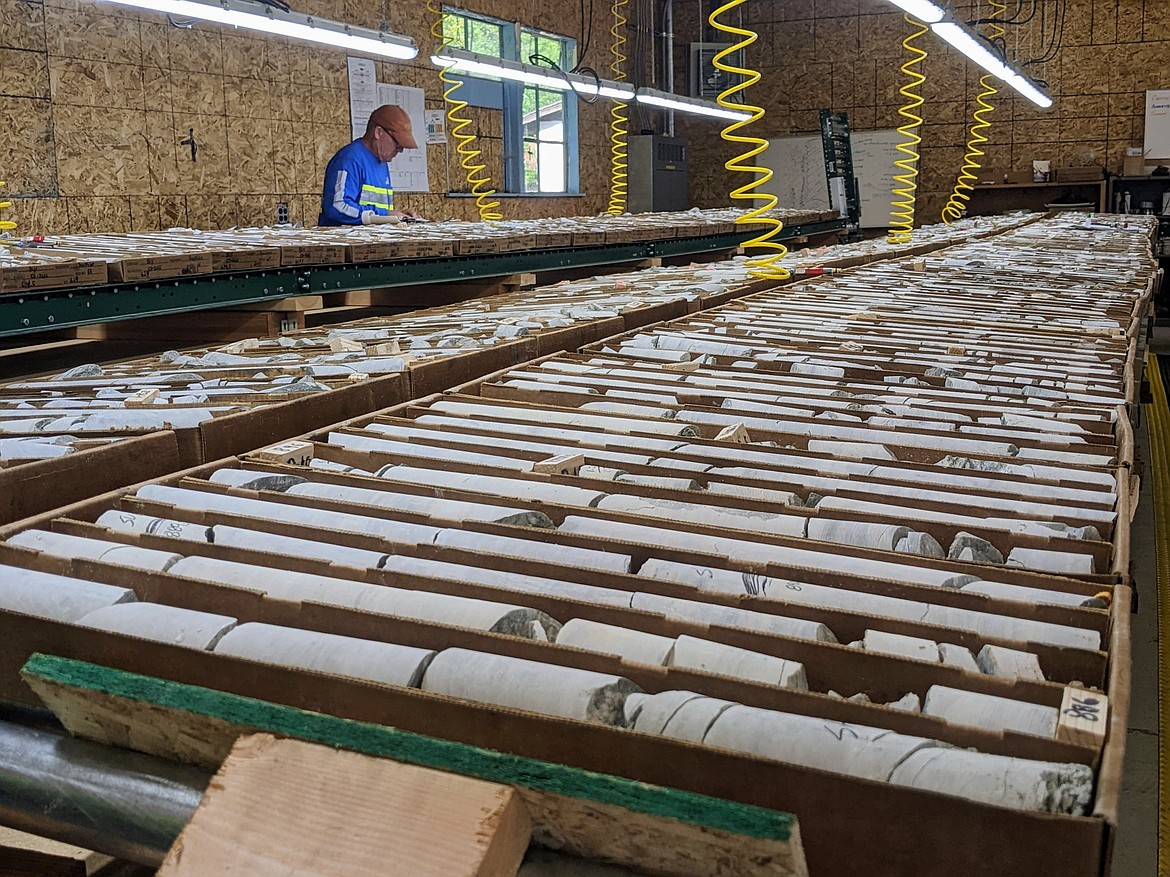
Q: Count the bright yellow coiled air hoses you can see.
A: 6